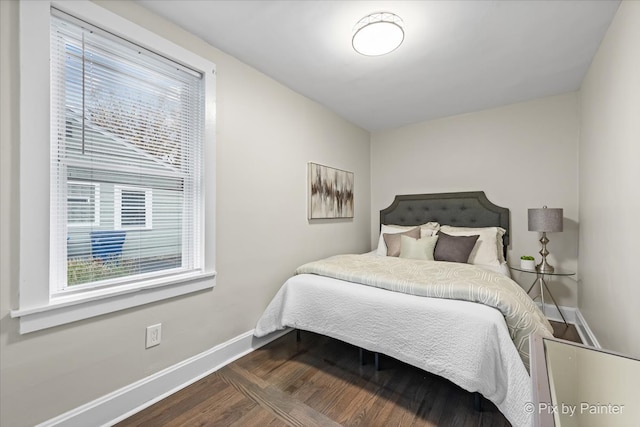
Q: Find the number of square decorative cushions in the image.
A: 3